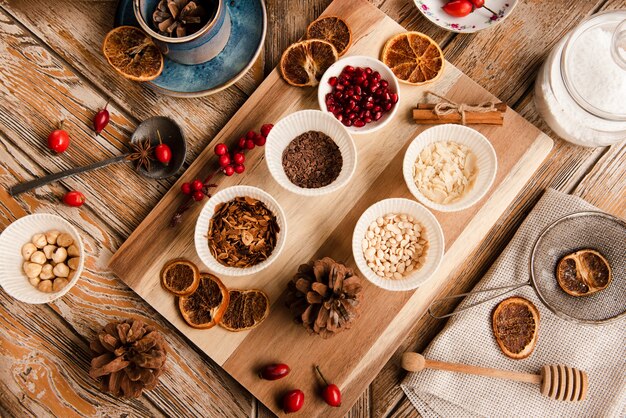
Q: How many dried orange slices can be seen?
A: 9